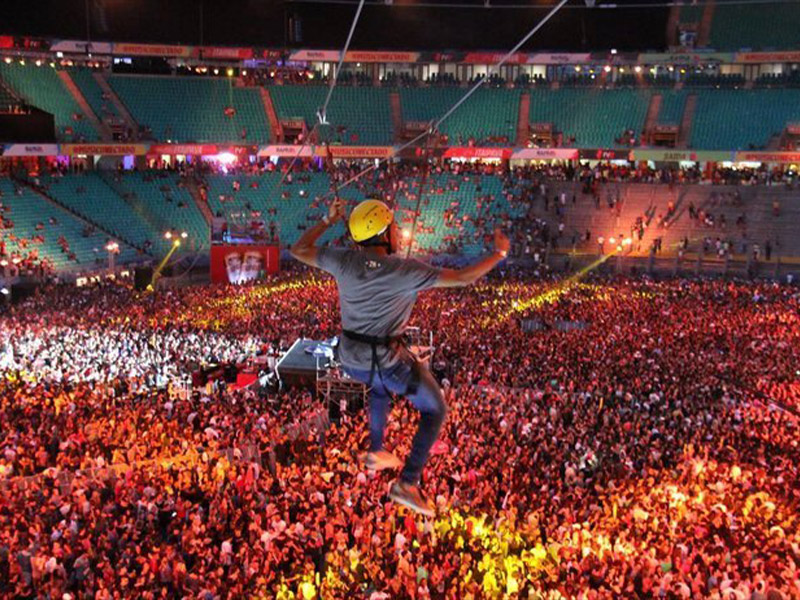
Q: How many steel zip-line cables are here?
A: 2